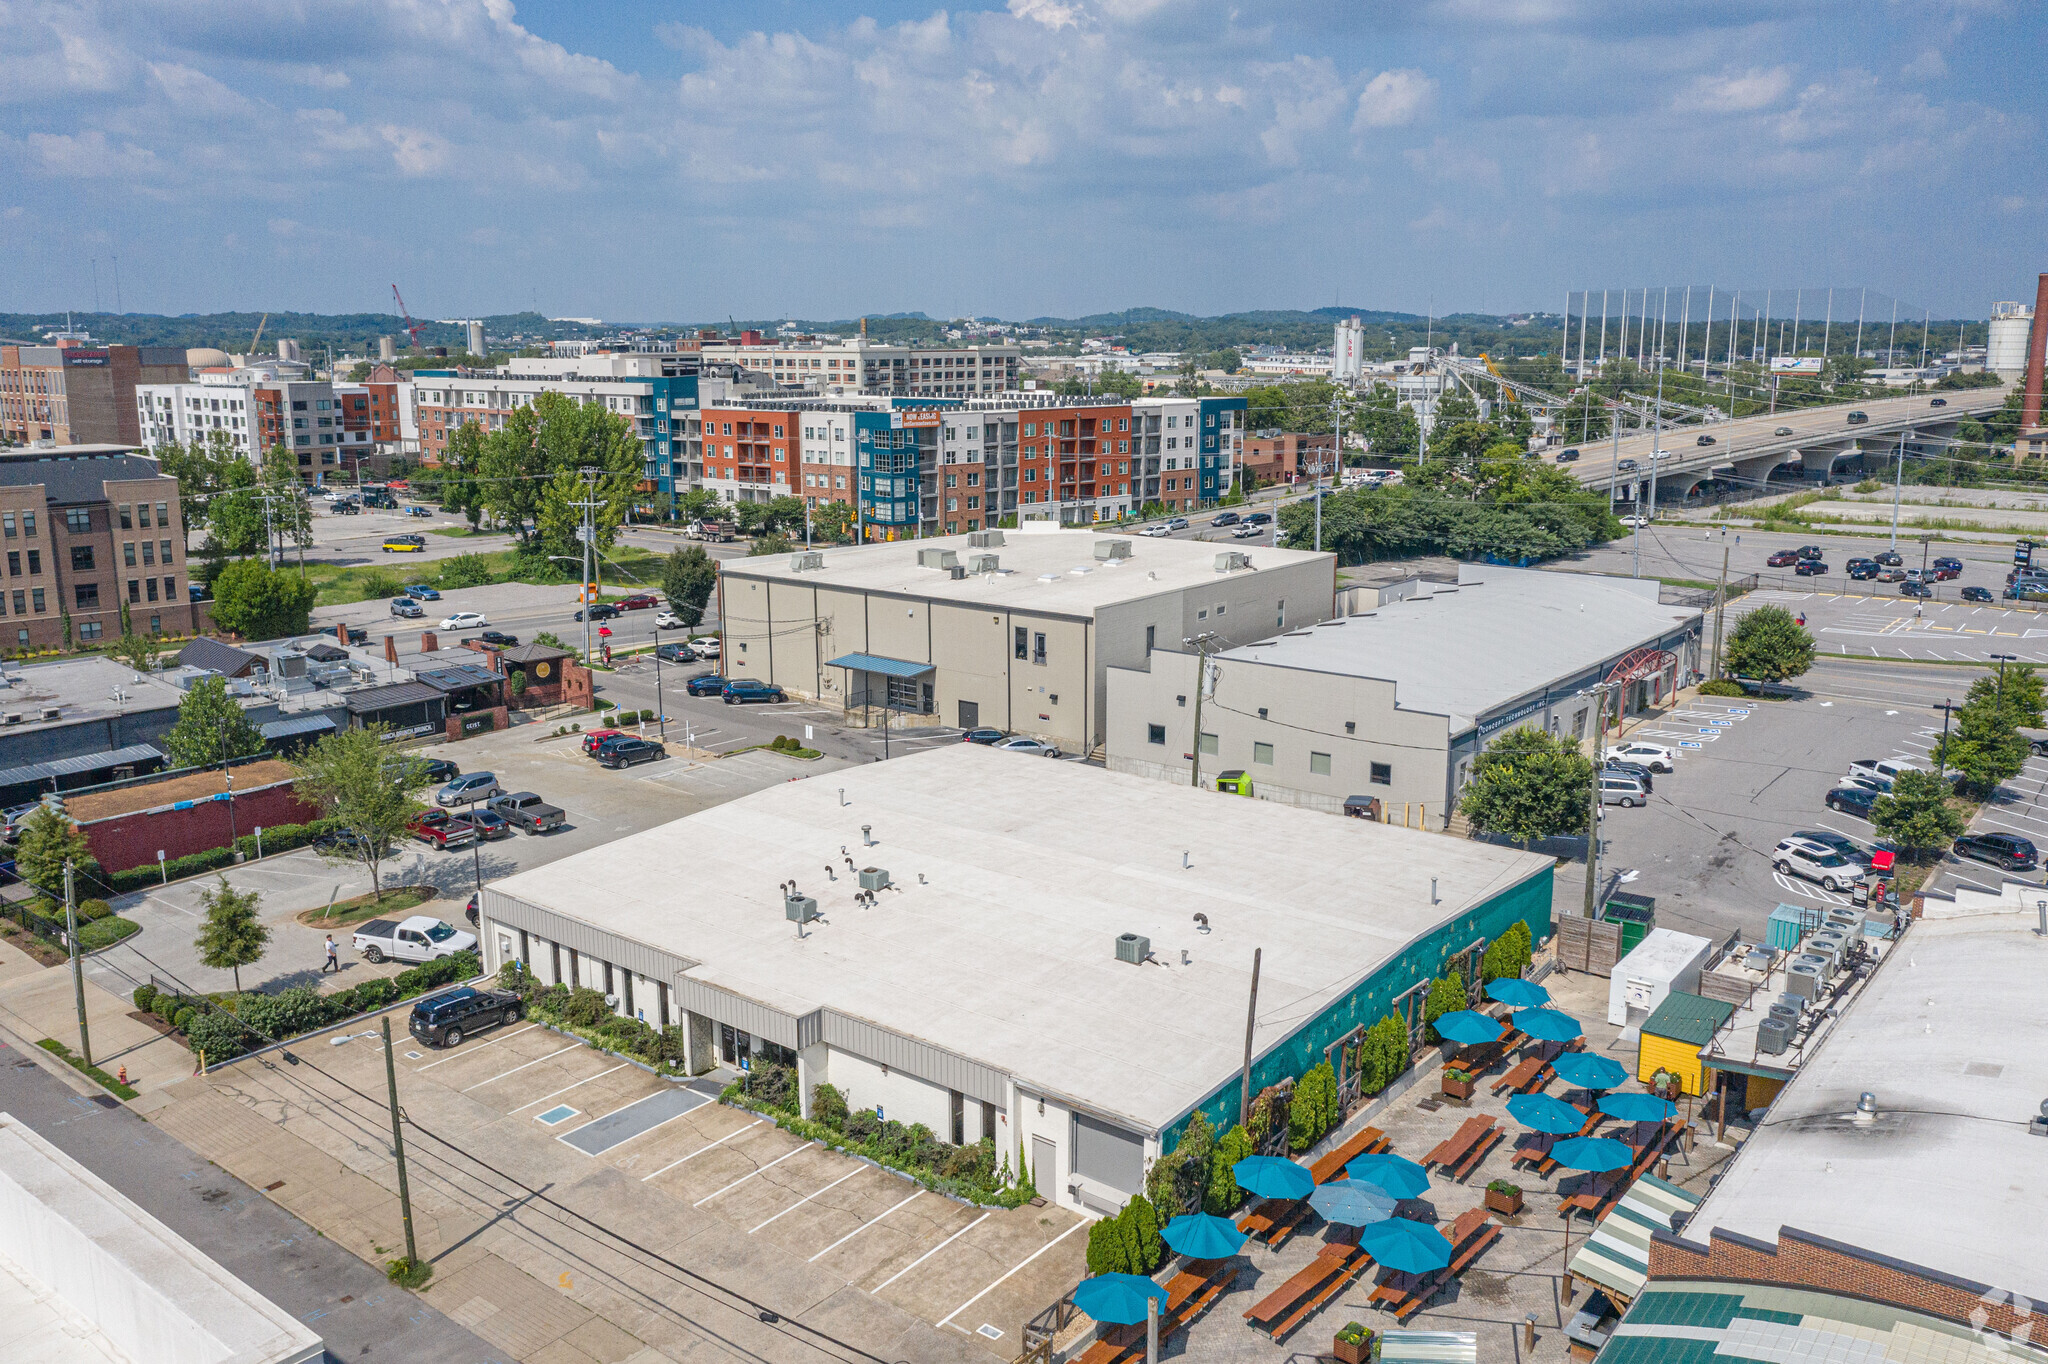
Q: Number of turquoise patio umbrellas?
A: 13